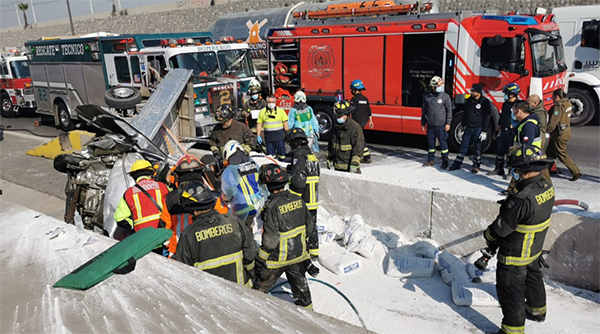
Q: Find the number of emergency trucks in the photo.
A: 3